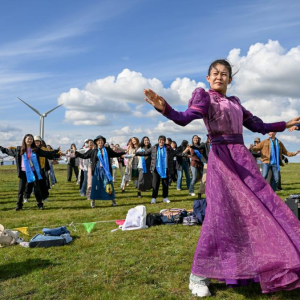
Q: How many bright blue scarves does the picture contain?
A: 6